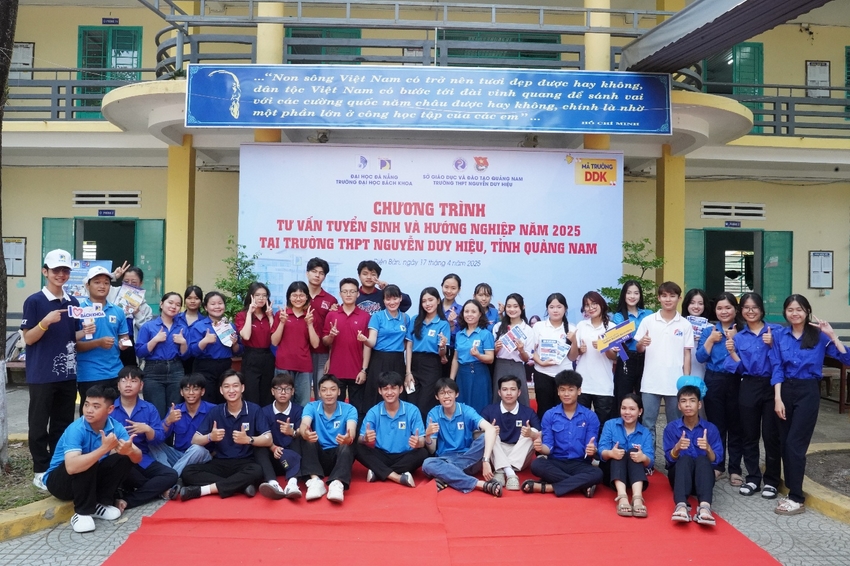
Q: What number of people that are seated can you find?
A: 12